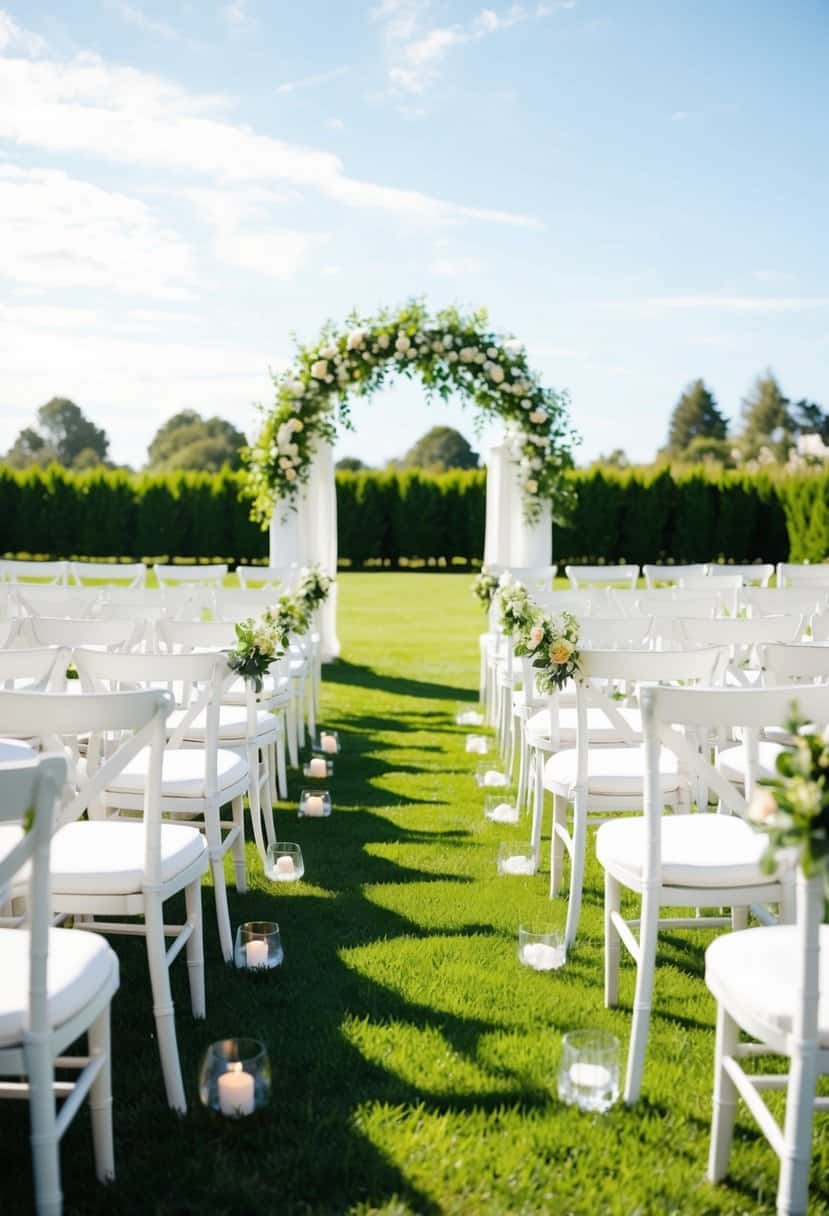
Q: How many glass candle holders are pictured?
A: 13